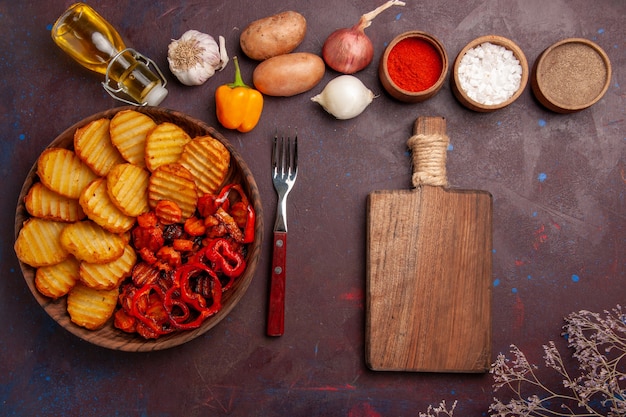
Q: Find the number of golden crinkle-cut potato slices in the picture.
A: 14